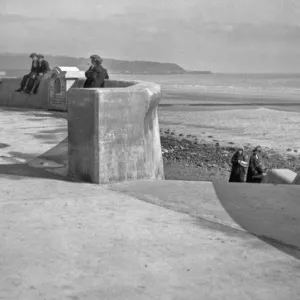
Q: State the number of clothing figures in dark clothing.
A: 5